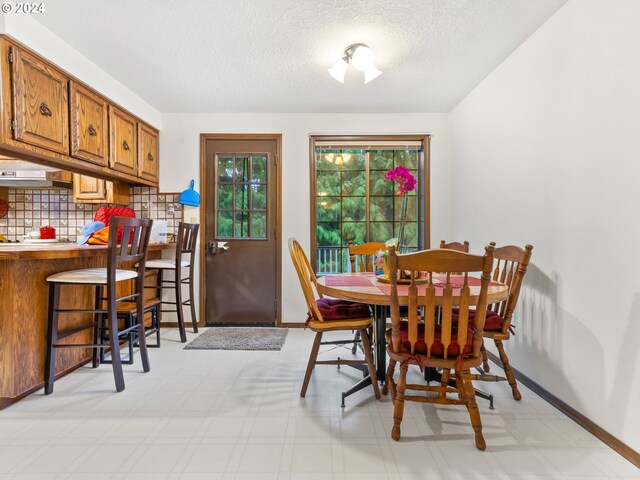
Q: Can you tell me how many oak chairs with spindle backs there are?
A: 5